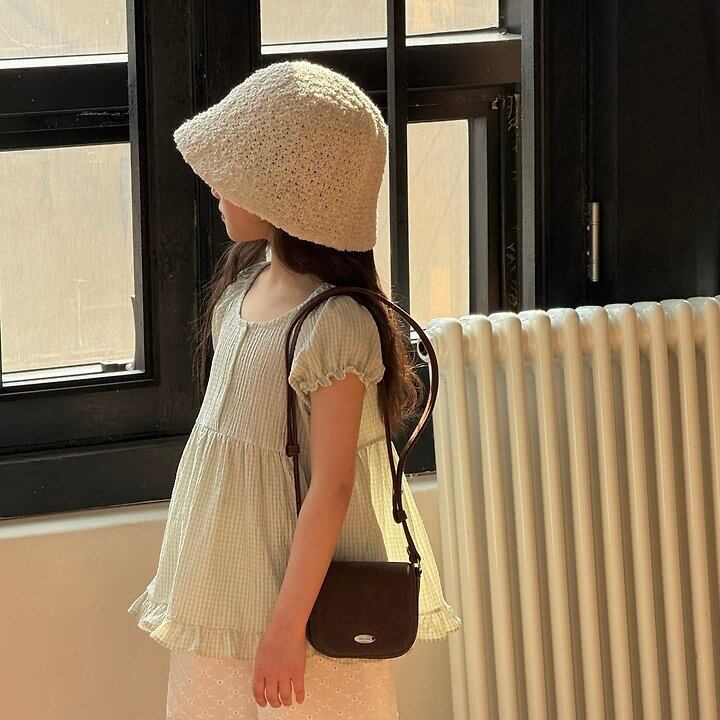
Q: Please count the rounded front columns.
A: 10